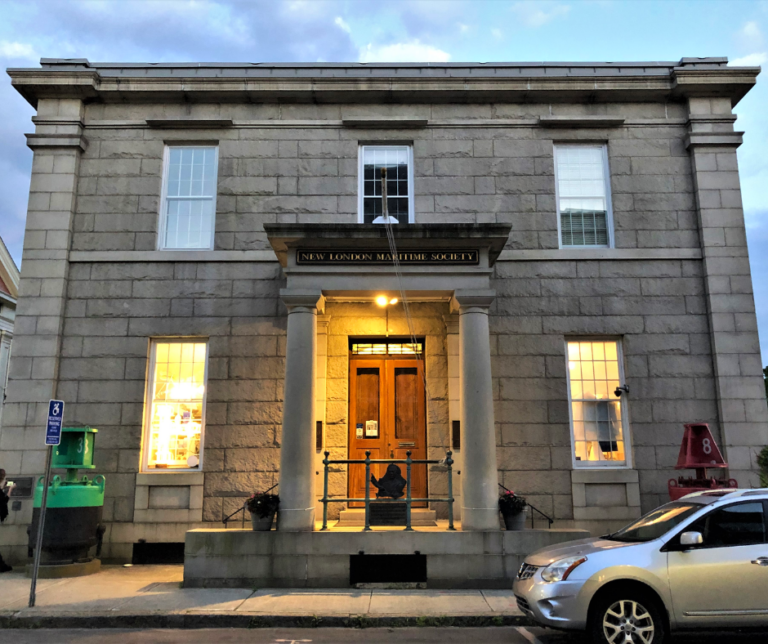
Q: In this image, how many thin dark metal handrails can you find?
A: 2